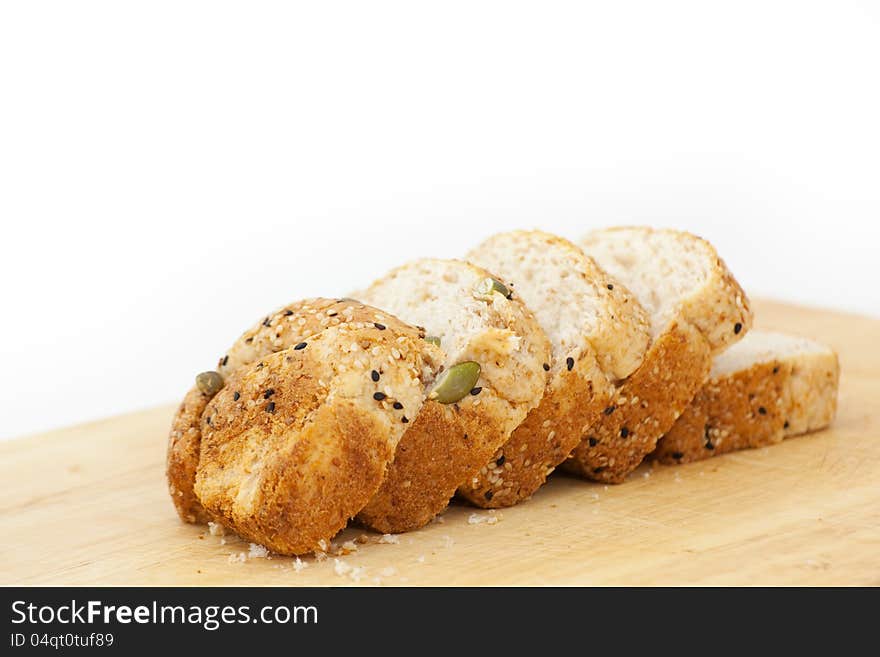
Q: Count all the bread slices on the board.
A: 5